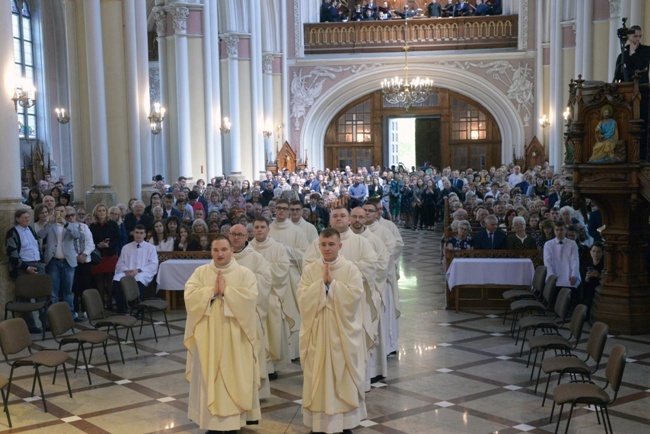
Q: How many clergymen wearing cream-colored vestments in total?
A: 10